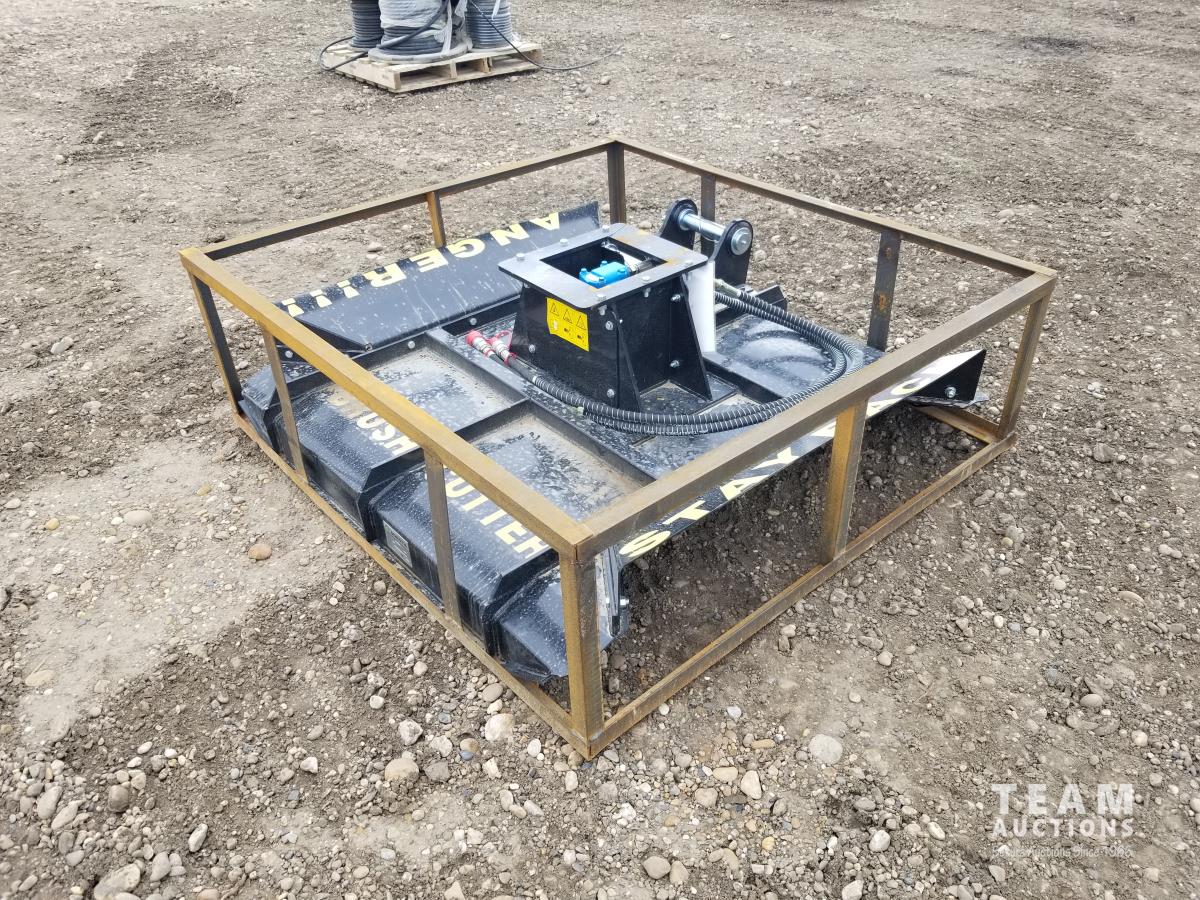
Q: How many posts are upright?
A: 10